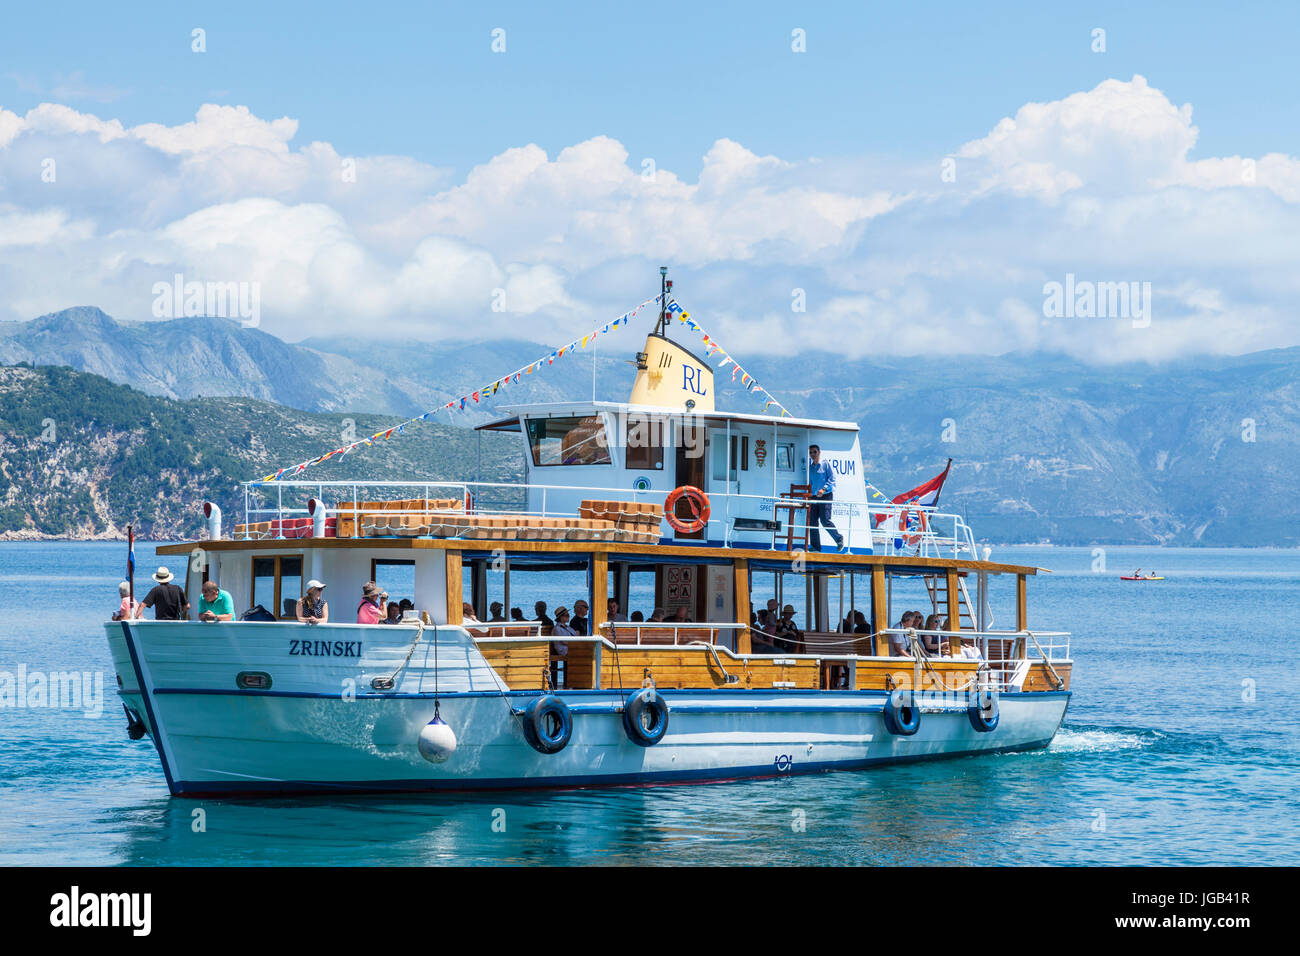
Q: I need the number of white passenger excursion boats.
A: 1